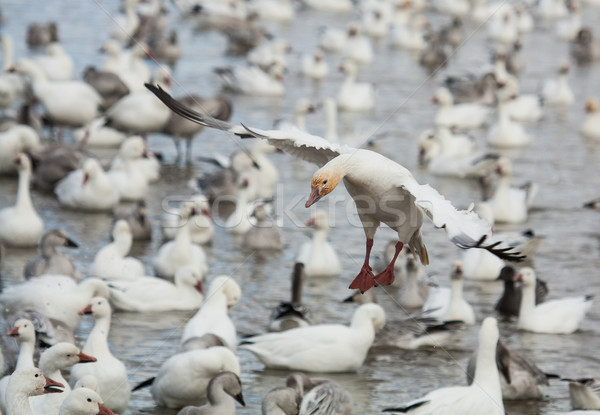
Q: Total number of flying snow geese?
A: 1